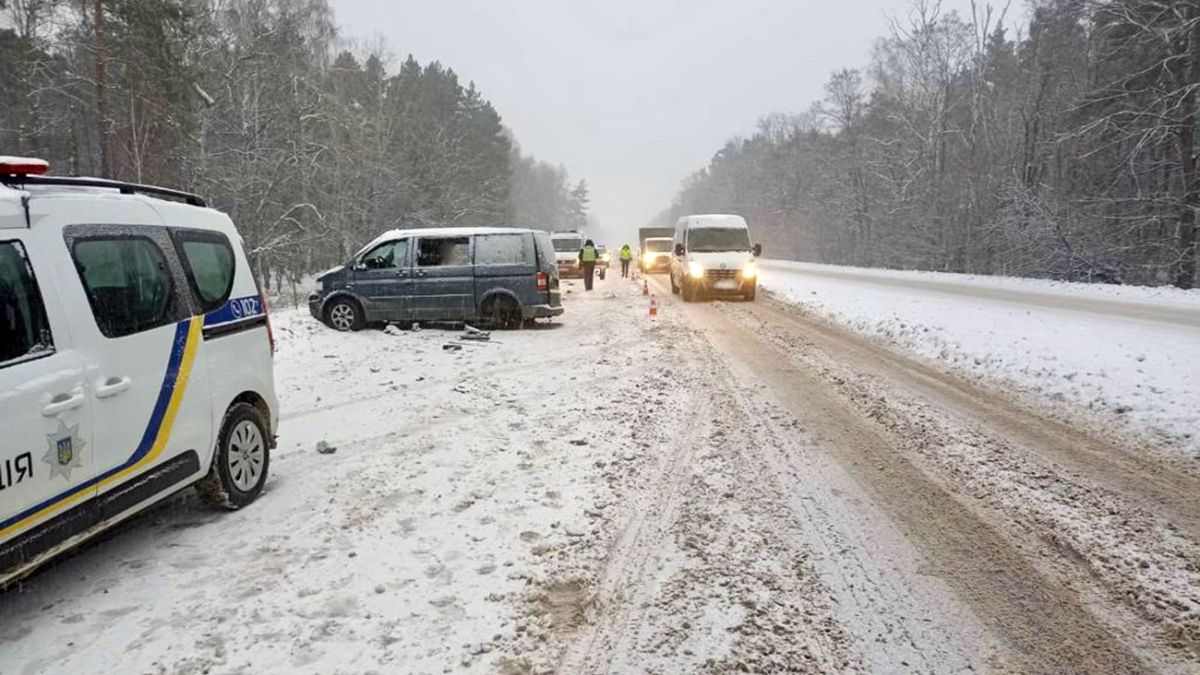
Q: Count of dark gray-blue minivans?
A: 1